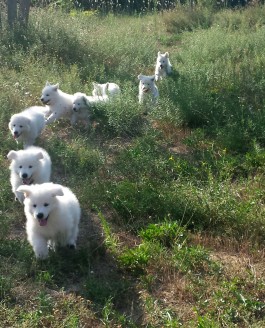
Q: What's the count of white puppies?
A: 8